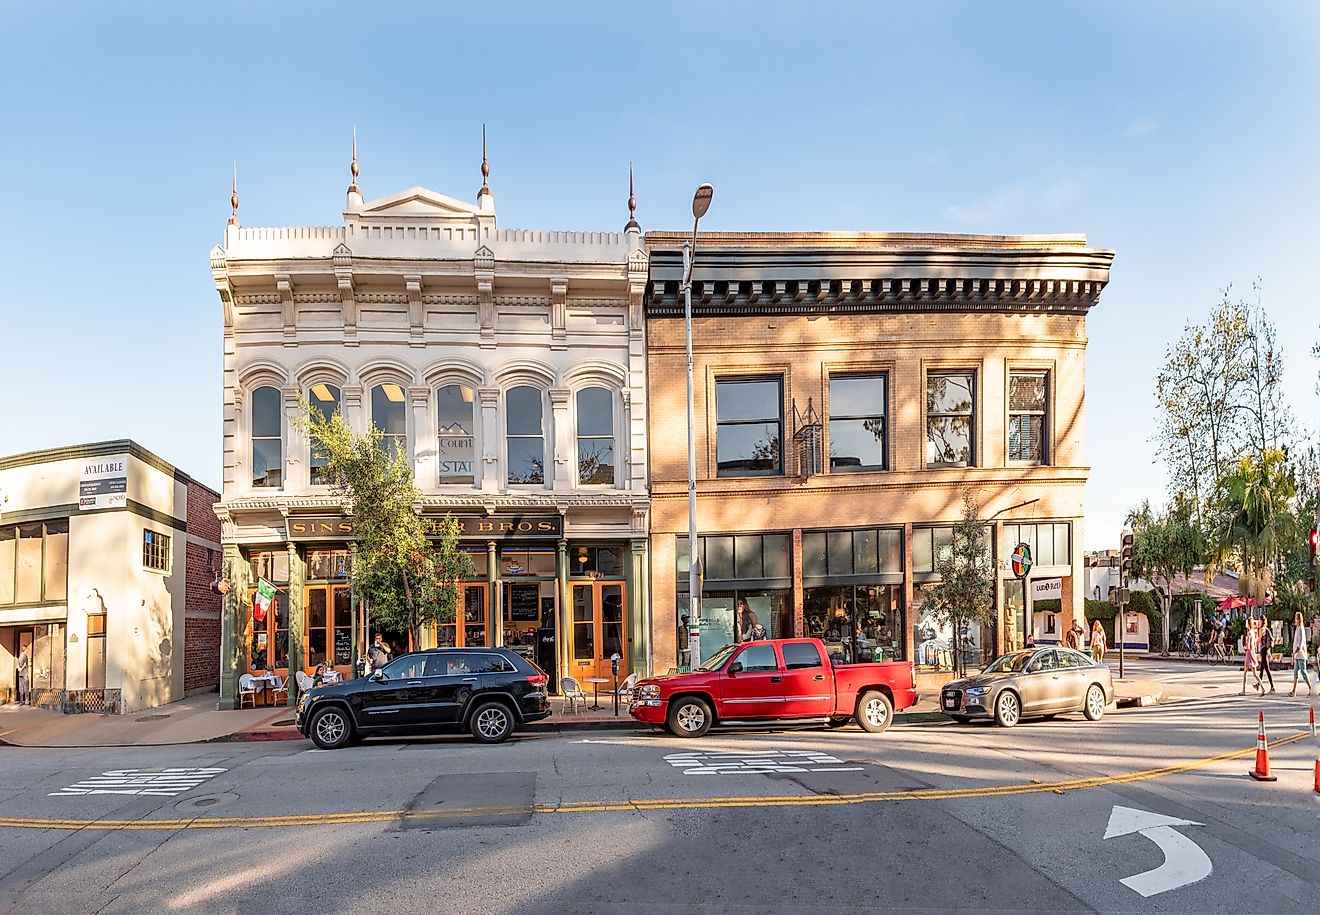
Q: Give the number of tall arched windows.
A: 6